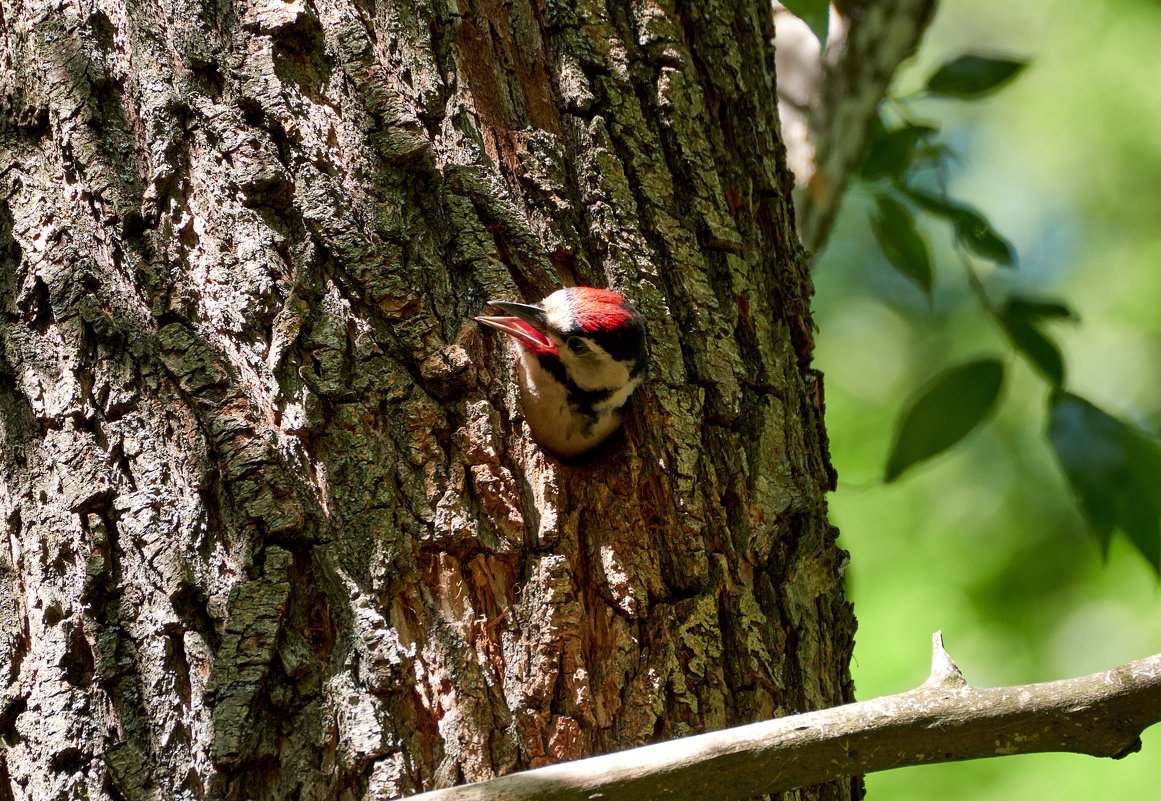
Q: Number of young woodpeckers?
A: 1